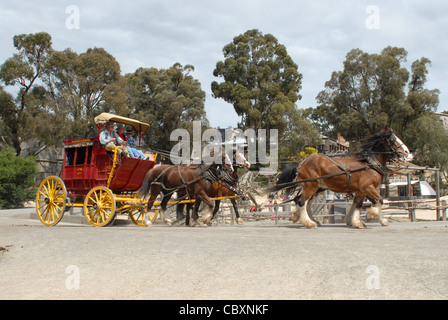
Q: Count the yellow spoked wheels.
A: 3